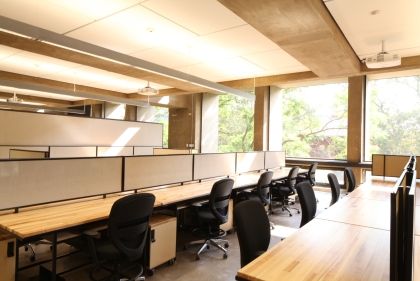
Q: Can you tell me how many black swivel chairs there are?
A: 9